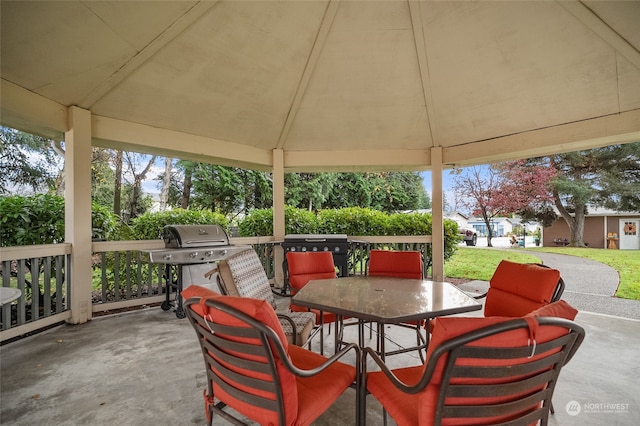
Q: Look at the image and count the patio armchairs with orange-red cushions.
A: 5